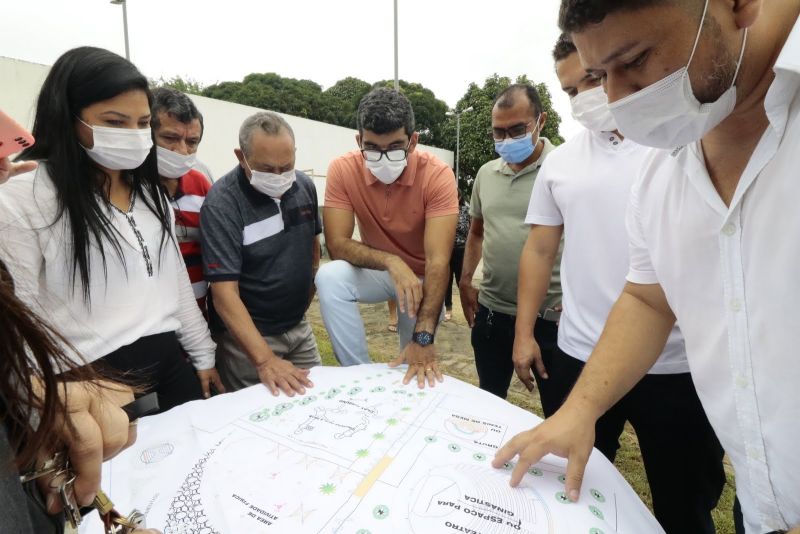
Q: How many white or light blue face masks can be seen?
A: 7